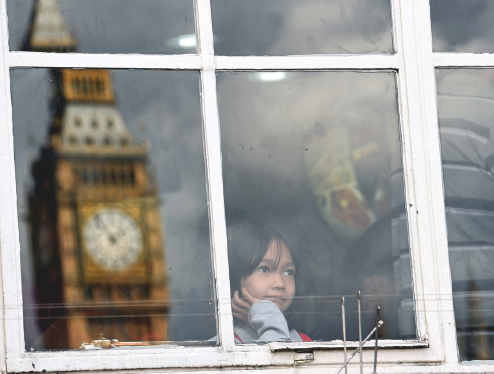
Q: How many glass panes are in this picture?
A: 6